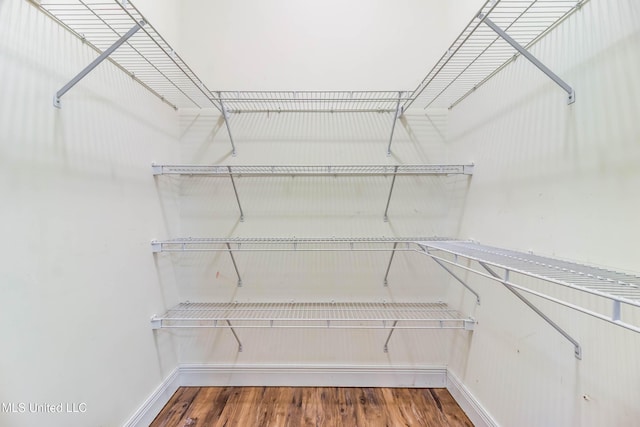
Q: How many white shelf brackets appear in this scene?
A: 12